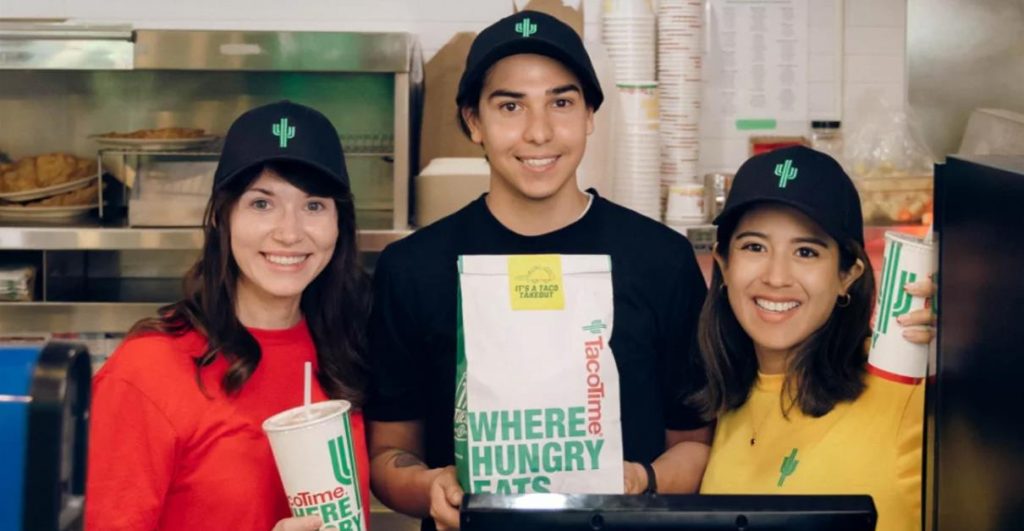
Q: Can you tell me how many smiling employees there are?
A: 3